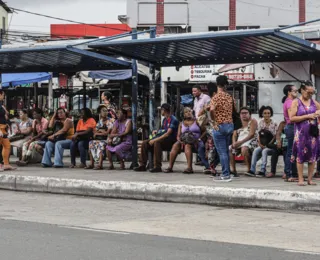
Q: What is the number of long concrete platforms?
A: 1